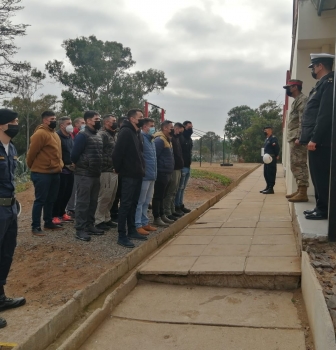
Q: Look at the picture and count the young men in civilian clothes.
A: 11